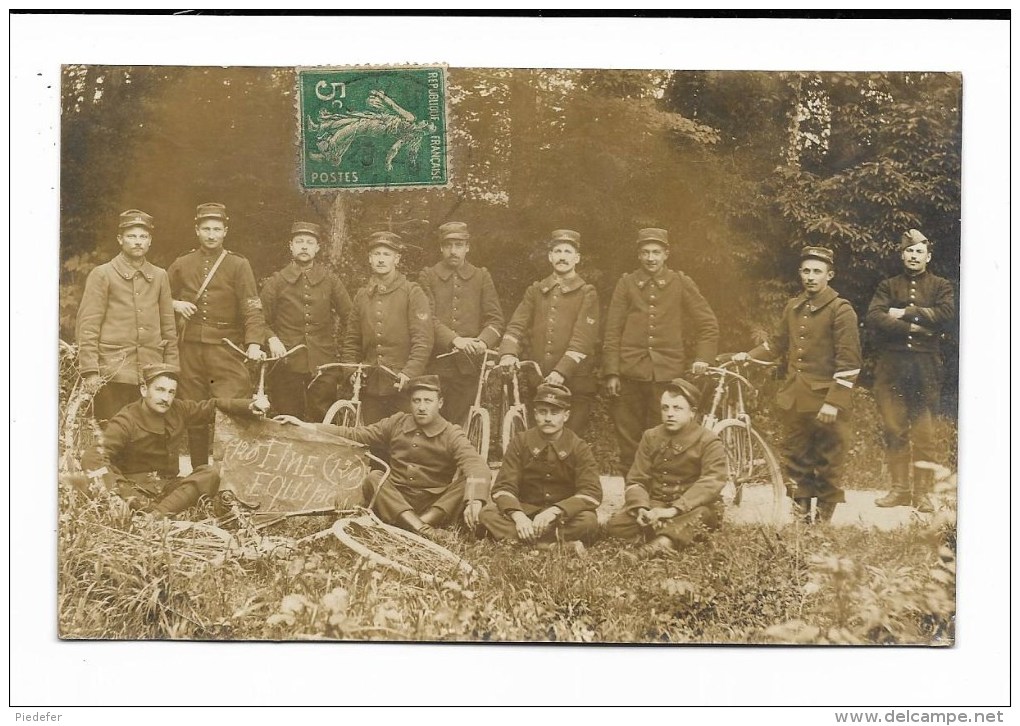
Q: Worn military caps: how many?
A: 13